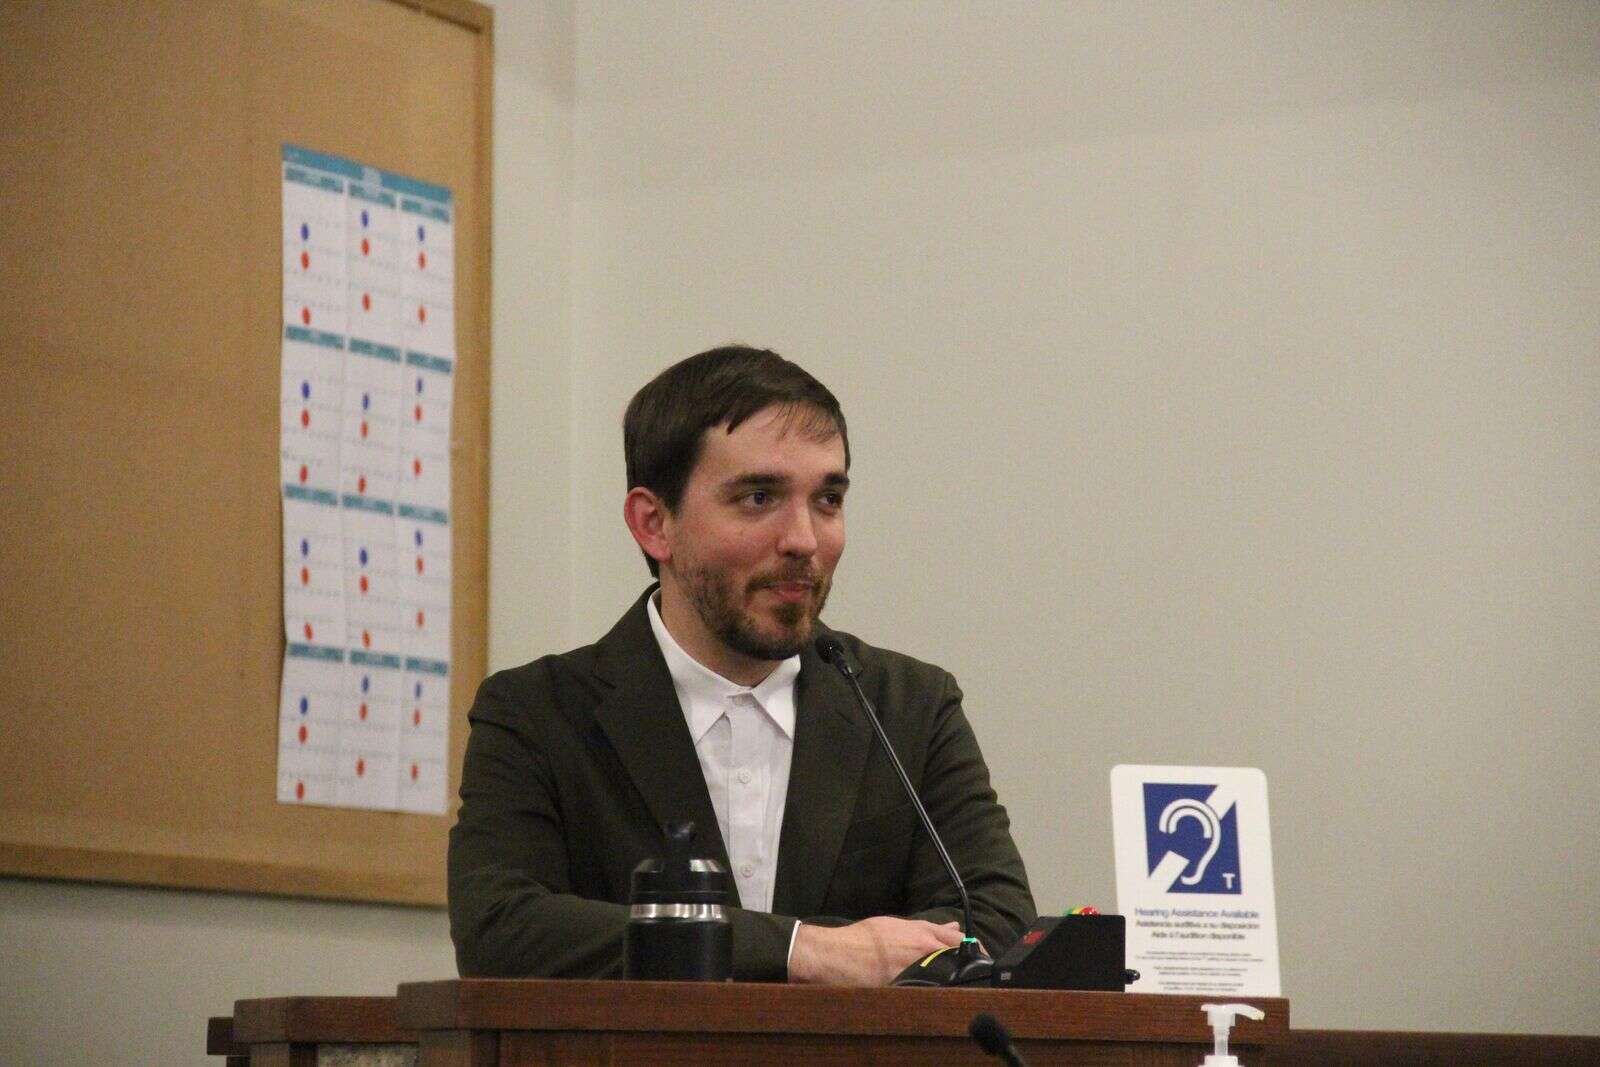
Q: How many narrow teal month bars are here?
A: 12